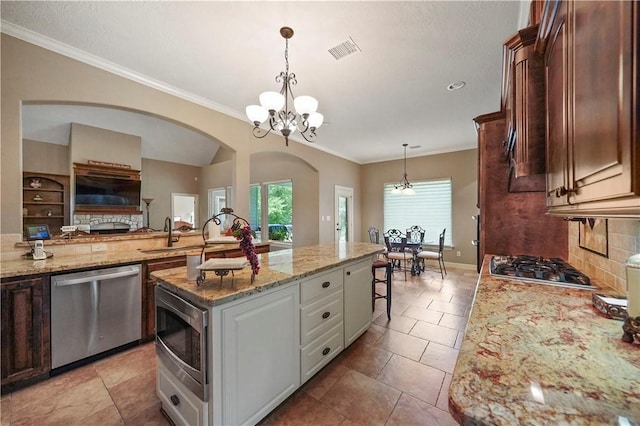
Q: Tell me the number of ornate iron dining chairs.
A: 4